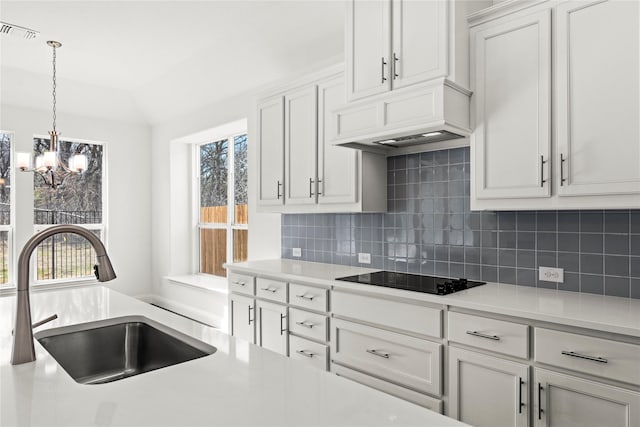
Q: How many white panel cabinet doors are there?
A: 11